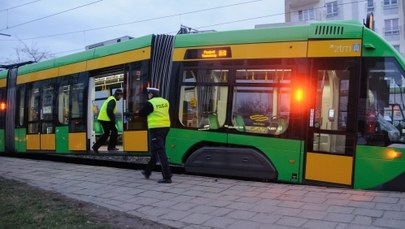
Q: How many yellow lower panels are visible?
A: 5